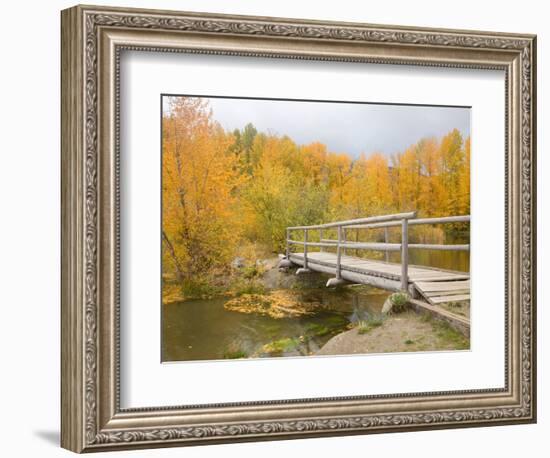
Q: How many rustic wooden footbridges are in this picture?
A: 1